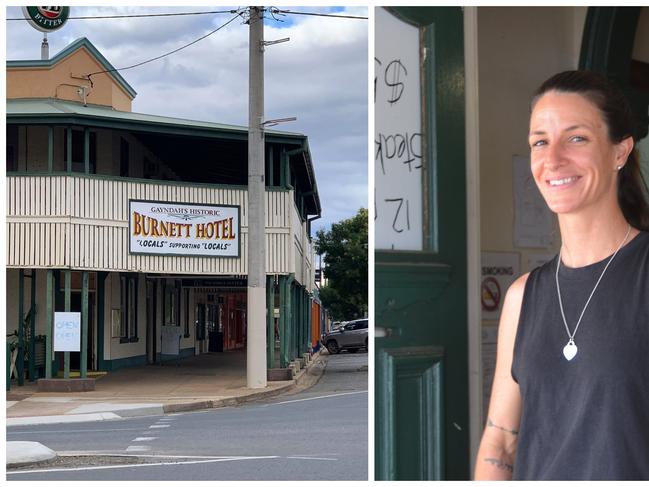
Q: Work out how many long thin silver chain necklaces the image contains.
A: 1